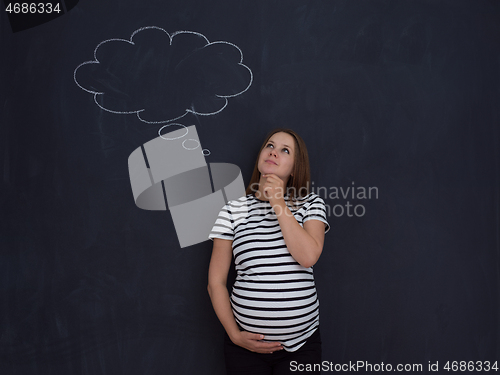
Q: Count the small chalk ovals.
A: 3